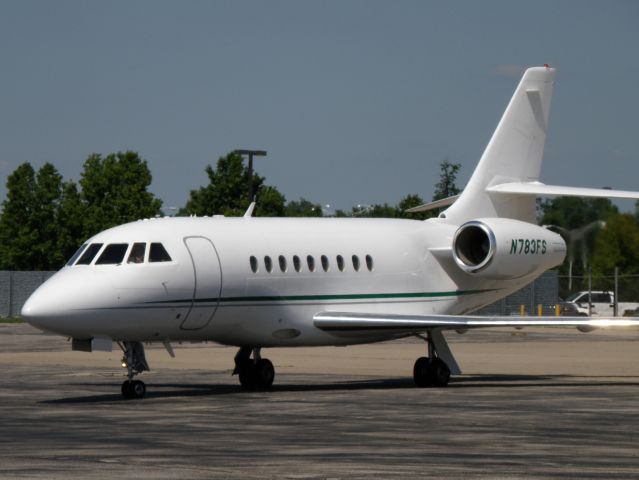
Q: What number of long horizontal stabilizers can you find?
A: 2